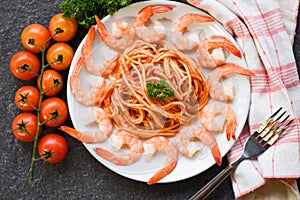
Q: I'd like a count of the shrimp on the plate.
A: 12